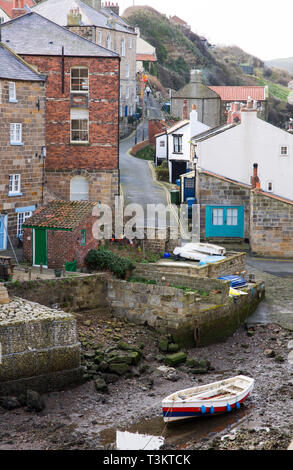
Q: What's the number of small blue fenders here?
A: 4